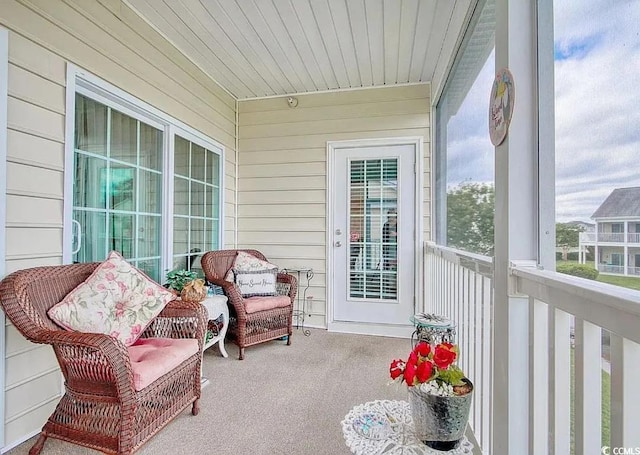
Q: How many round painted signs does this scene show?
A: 1